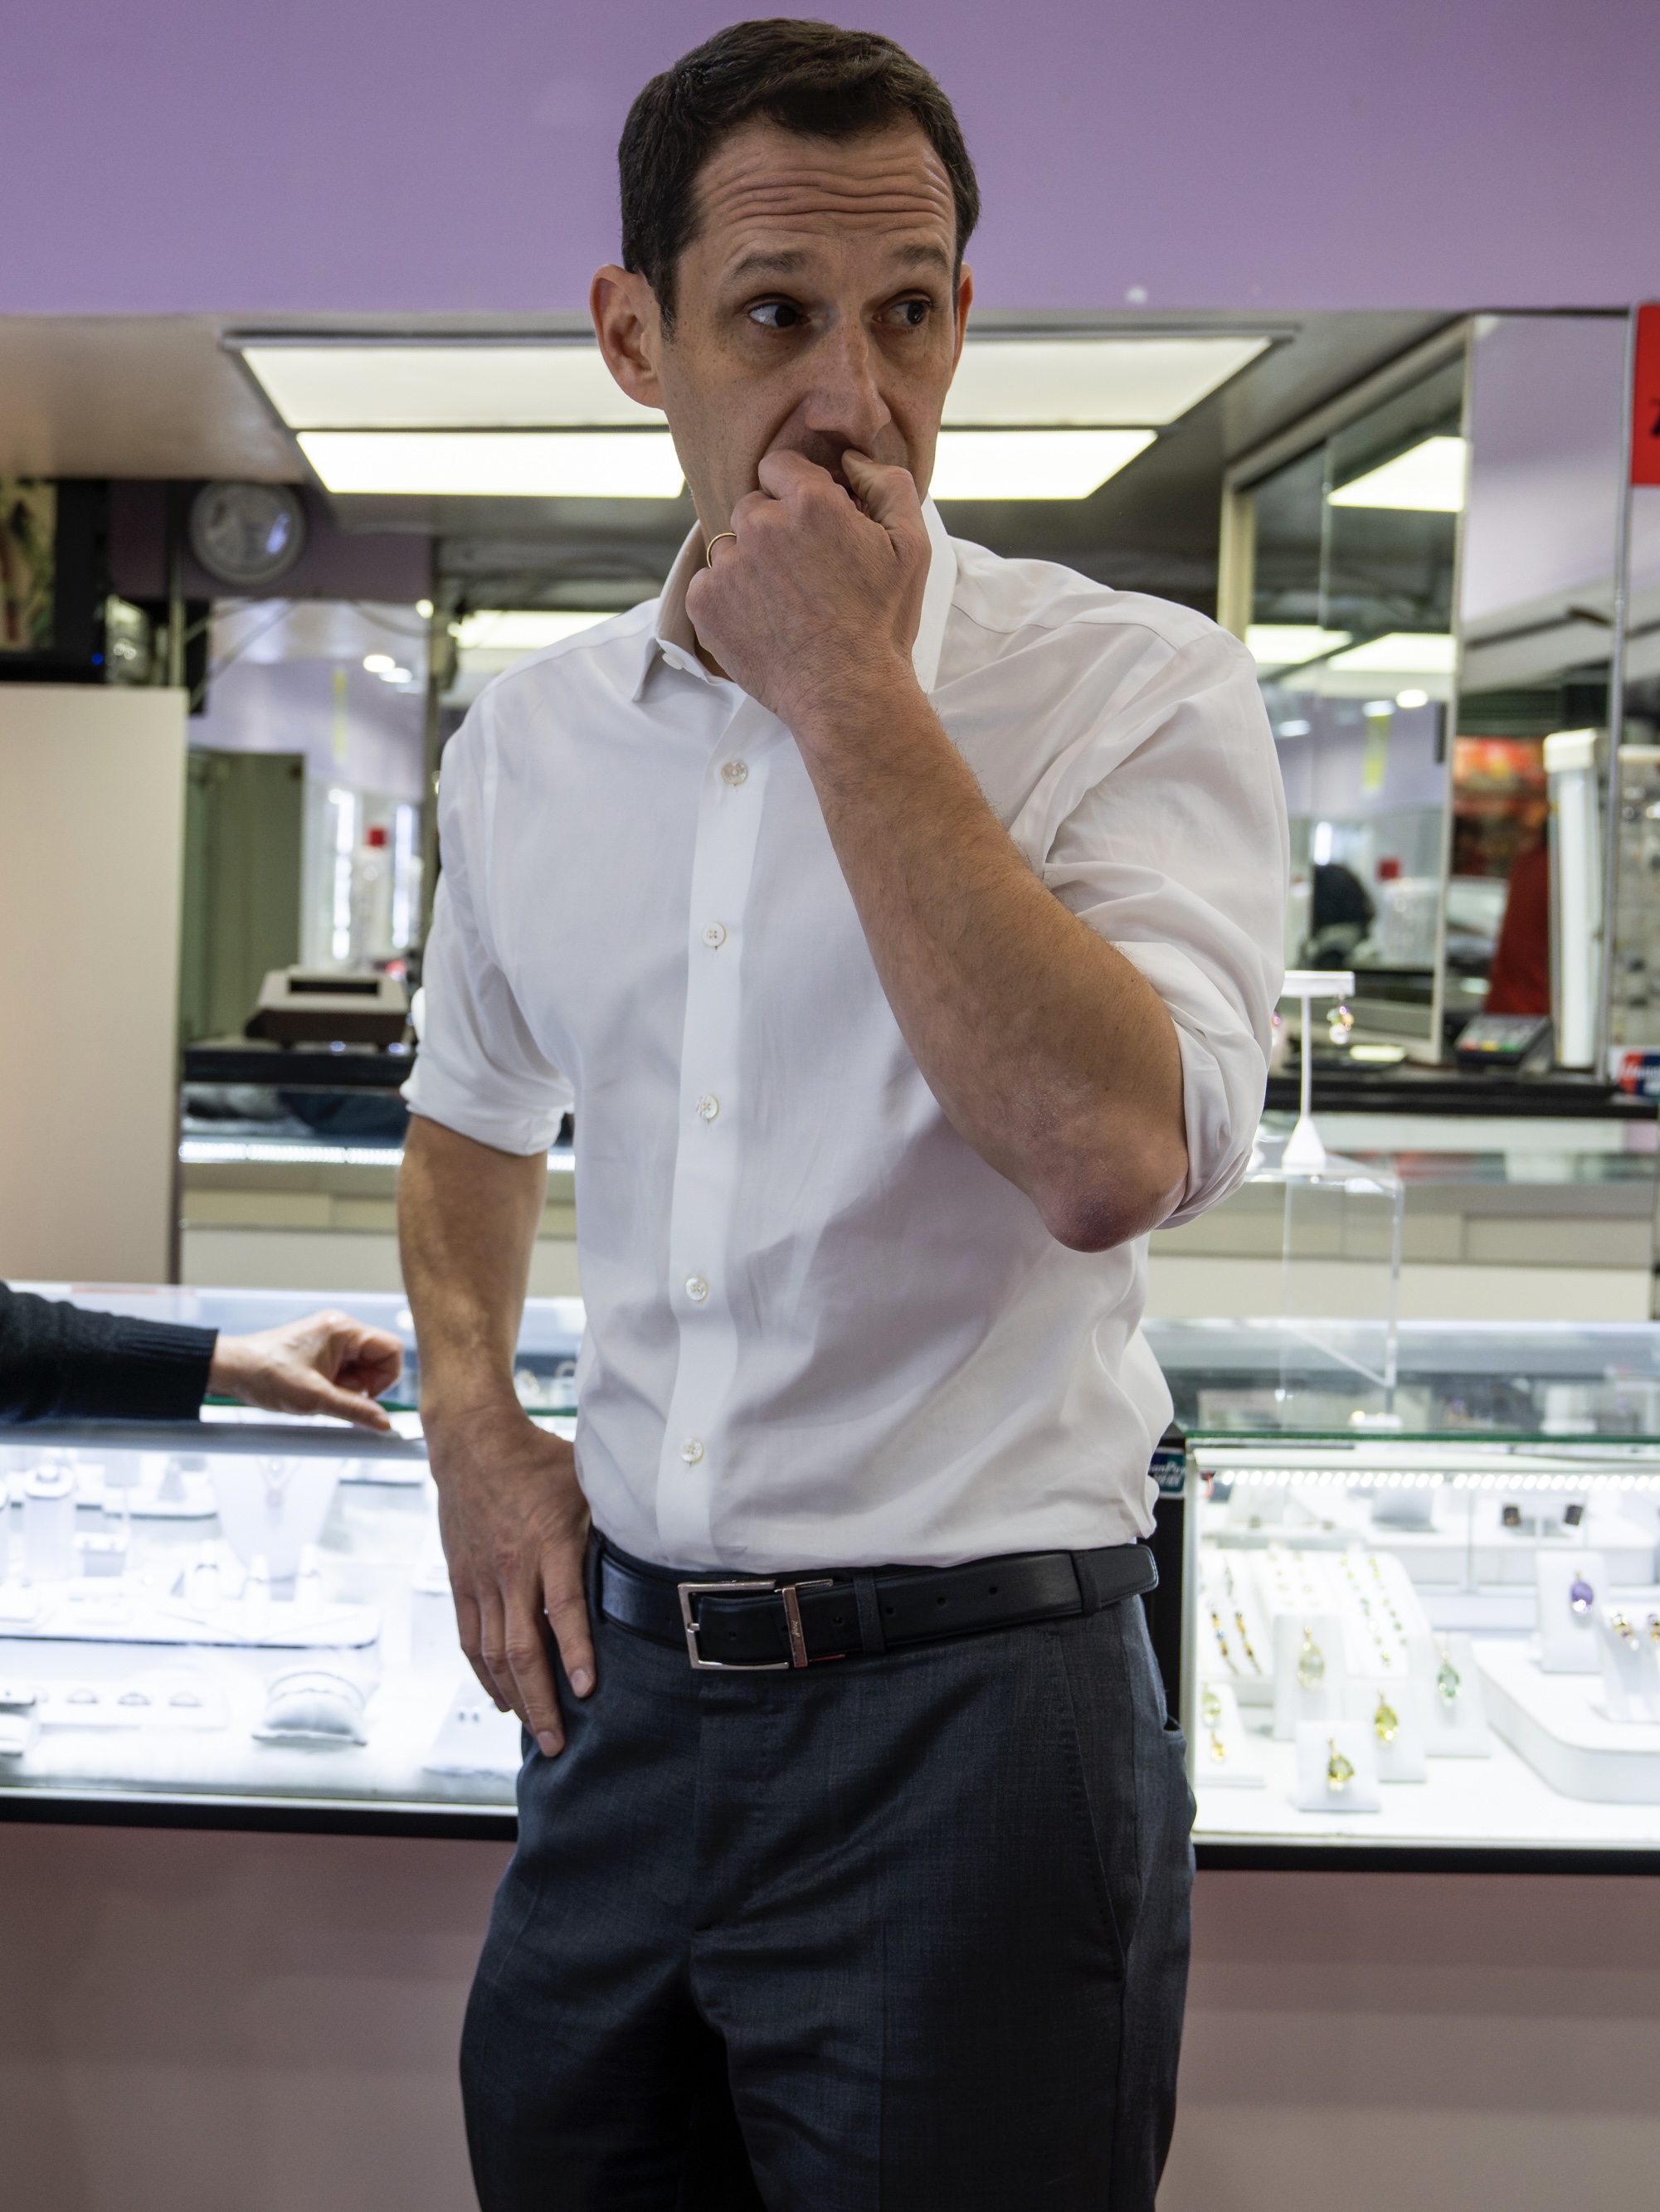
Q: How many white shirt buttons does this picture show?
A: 6